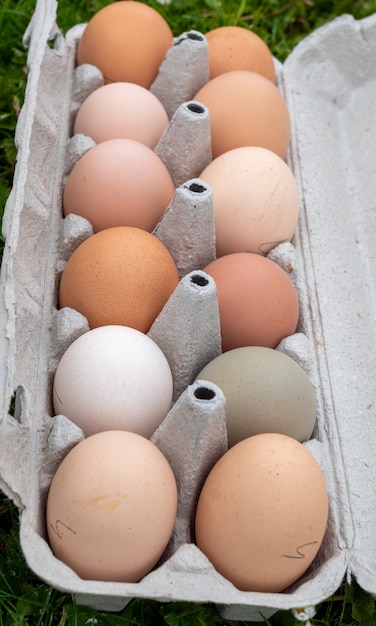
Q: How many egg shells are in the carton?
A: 12